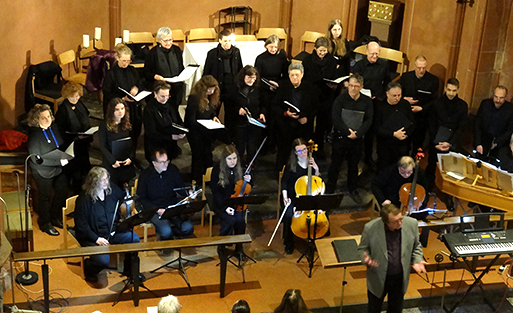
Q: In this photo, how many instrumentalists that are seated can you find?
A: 5